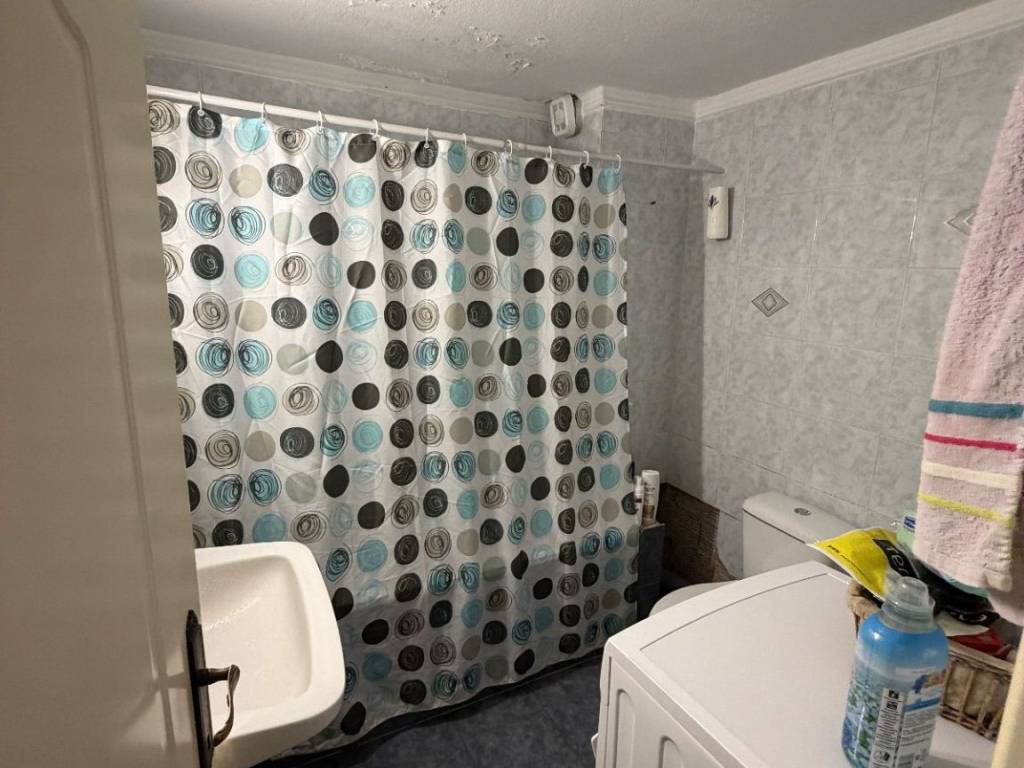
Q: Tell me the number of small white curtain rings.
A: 10